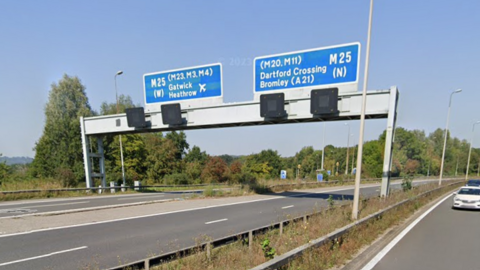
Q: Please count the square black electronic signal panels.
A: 4